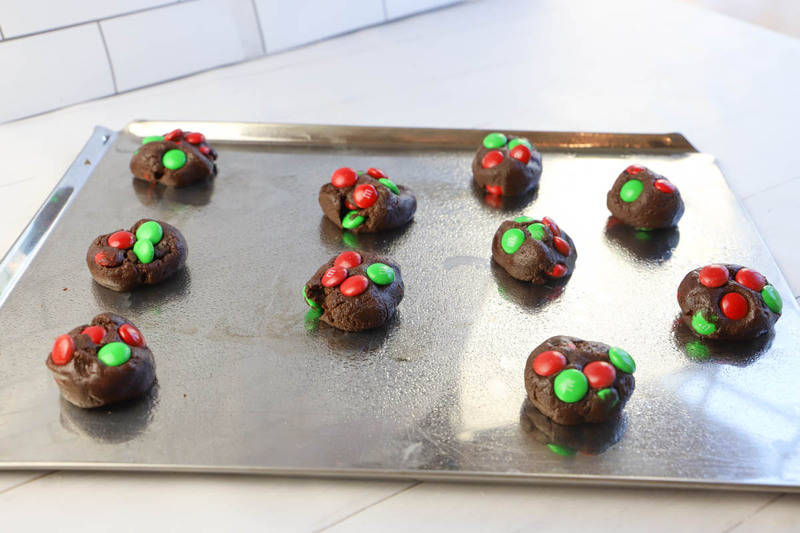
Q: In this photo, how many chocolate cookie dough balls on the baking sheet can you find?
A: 10